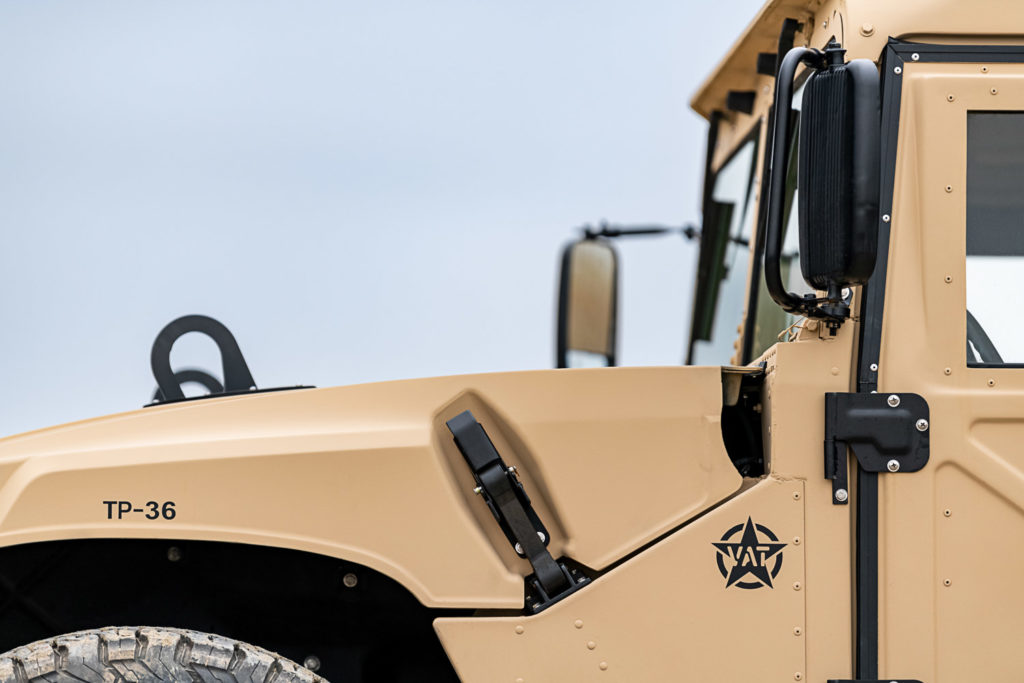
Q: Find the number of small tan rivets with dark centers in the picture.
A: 14